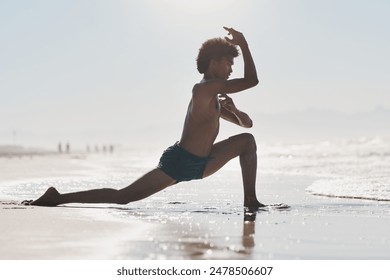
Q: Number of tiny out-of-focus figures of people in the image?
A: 6